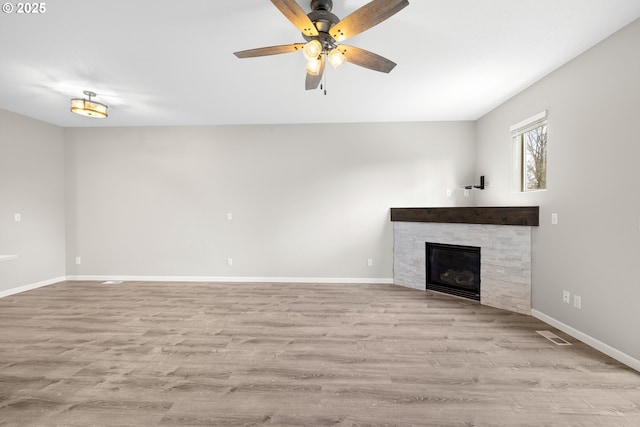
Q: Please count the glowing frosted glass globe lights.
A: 3